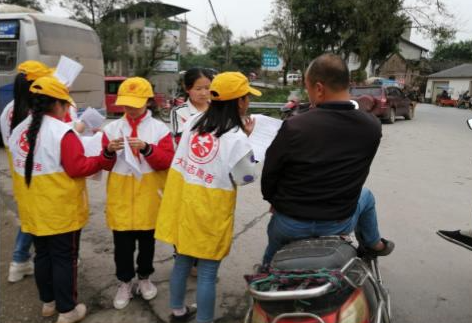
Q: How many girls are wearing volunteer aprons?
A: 4